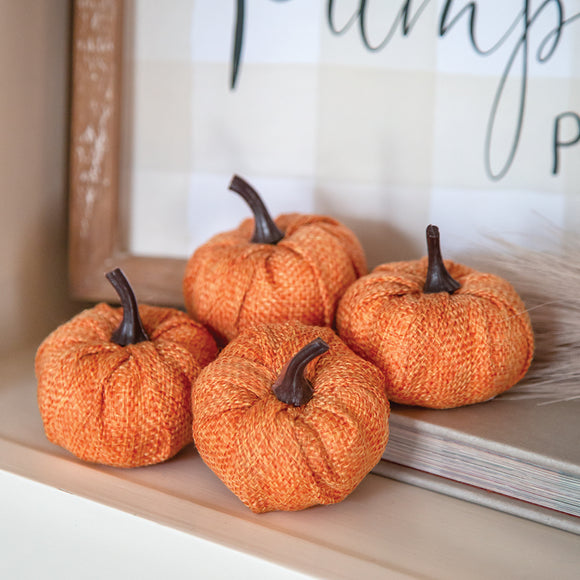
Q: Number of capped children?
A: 0